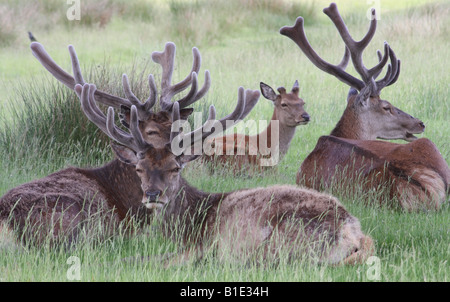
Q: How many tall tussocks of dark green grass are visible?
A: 1